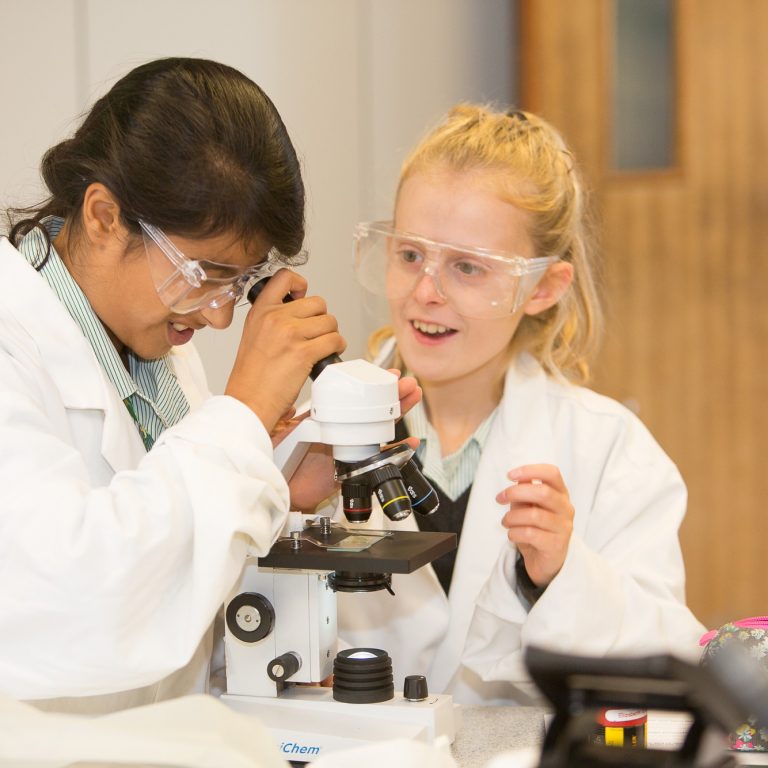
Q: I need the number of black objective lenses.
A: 3